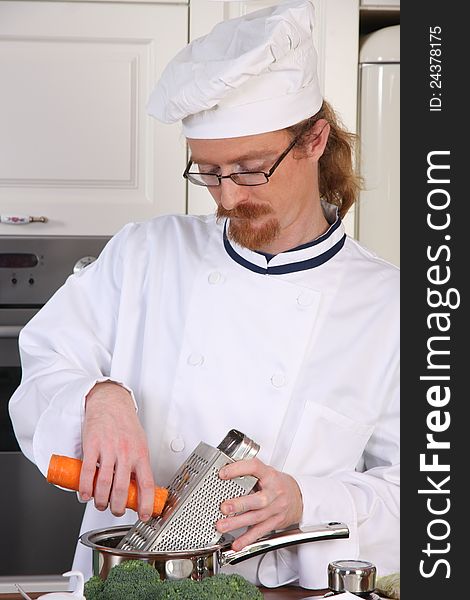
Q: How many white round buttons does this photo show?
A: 5